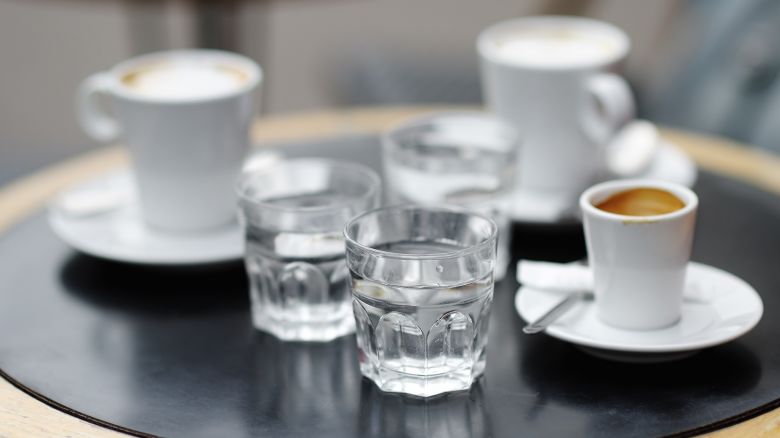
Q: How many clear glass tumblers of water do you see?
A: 3